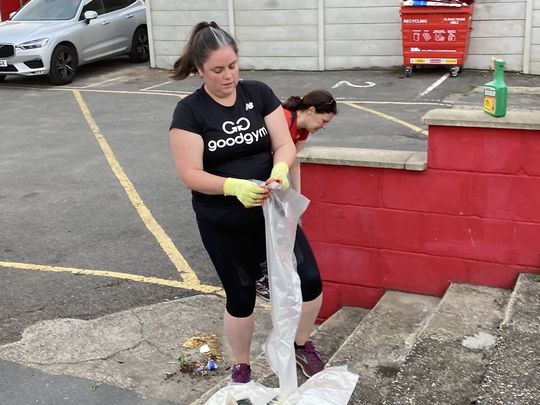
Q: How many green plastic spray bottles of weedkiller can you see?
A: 1